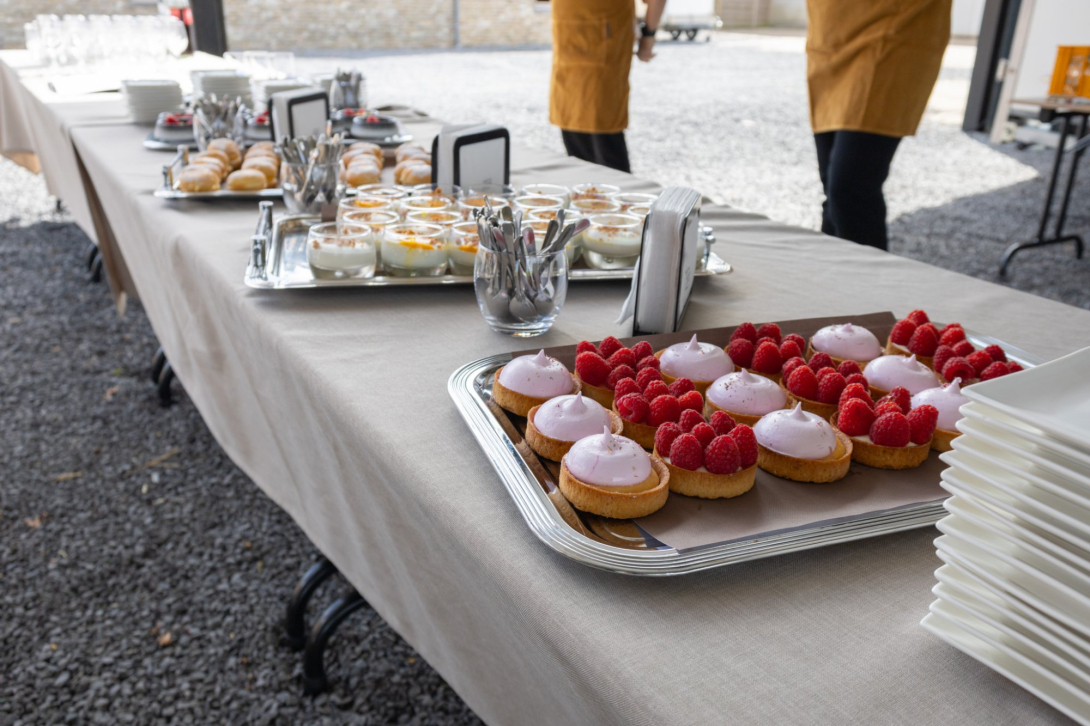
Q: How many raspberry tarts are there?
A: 8